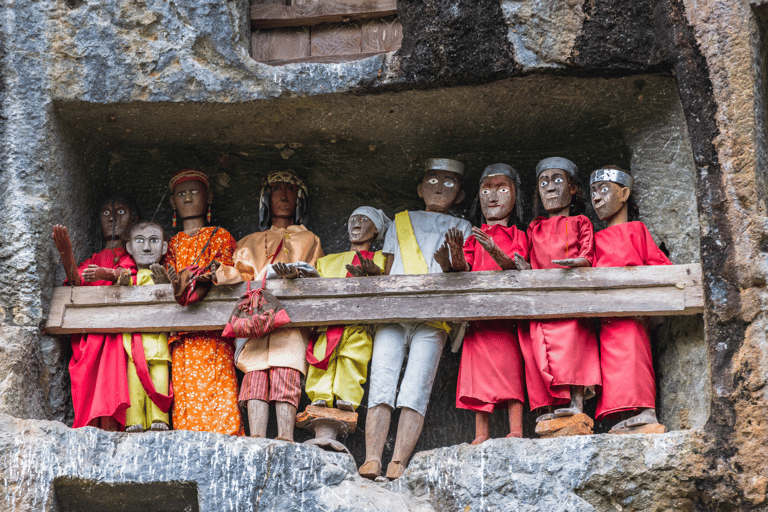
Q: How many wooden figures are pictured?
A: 9